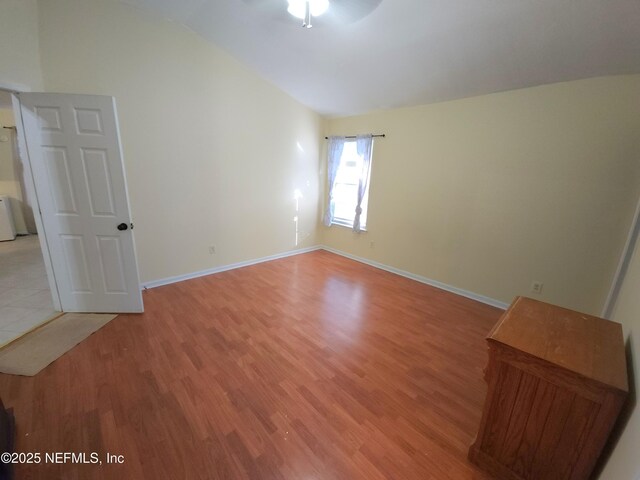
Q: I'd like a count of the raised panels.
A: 6